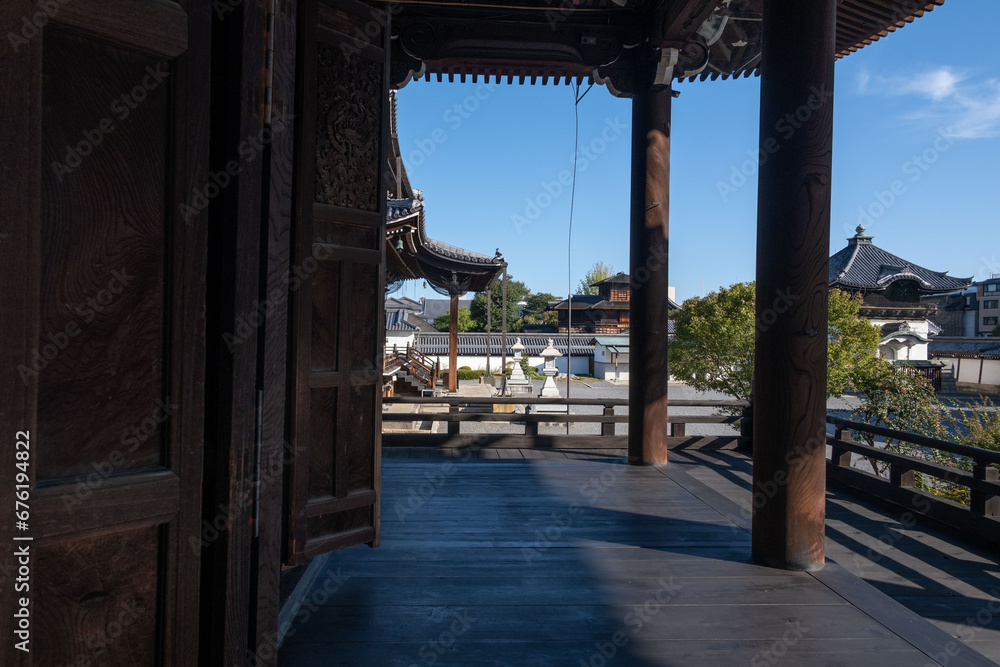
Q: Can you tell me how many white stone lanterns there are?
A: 2